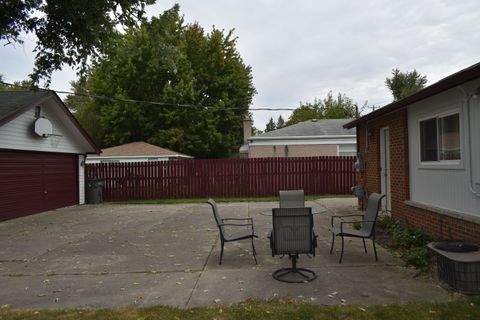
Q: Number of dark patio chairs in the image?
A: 4